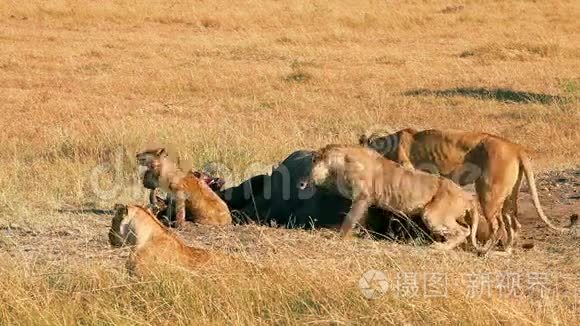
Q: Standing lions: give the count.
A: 2